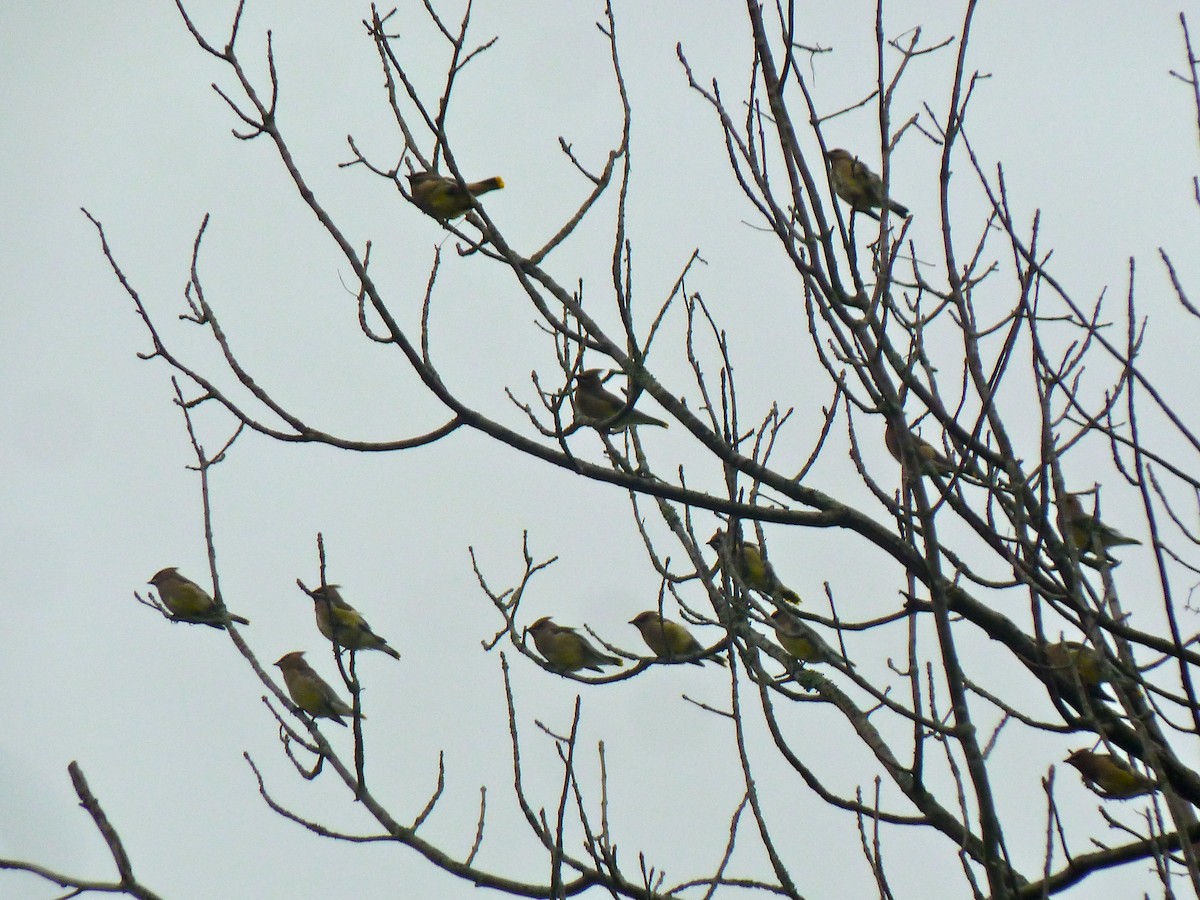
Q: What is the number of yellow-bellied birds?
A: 14